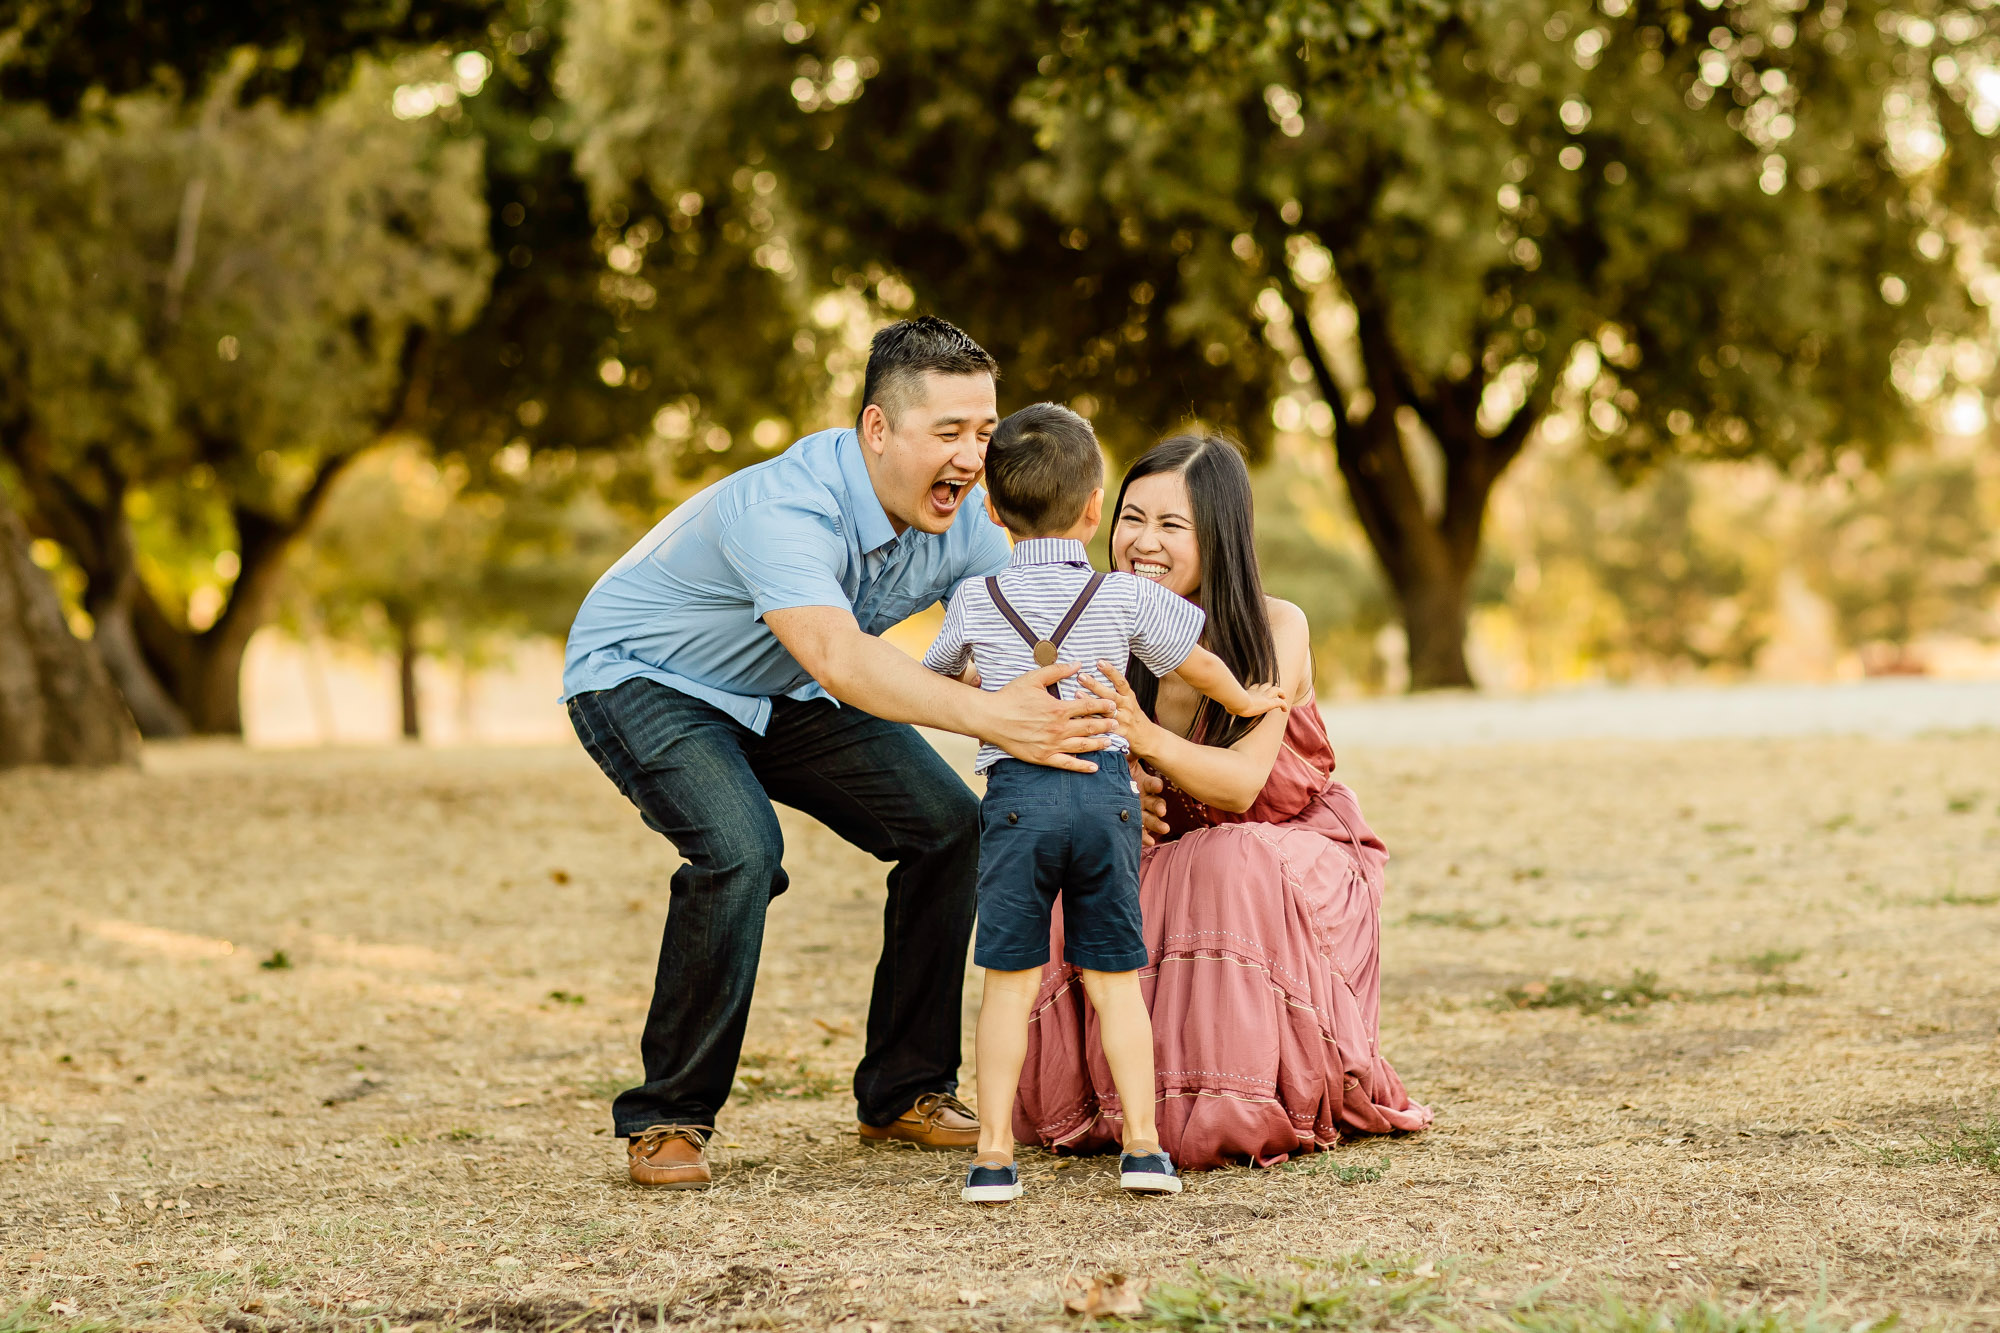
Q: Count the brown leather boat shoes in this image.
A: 2